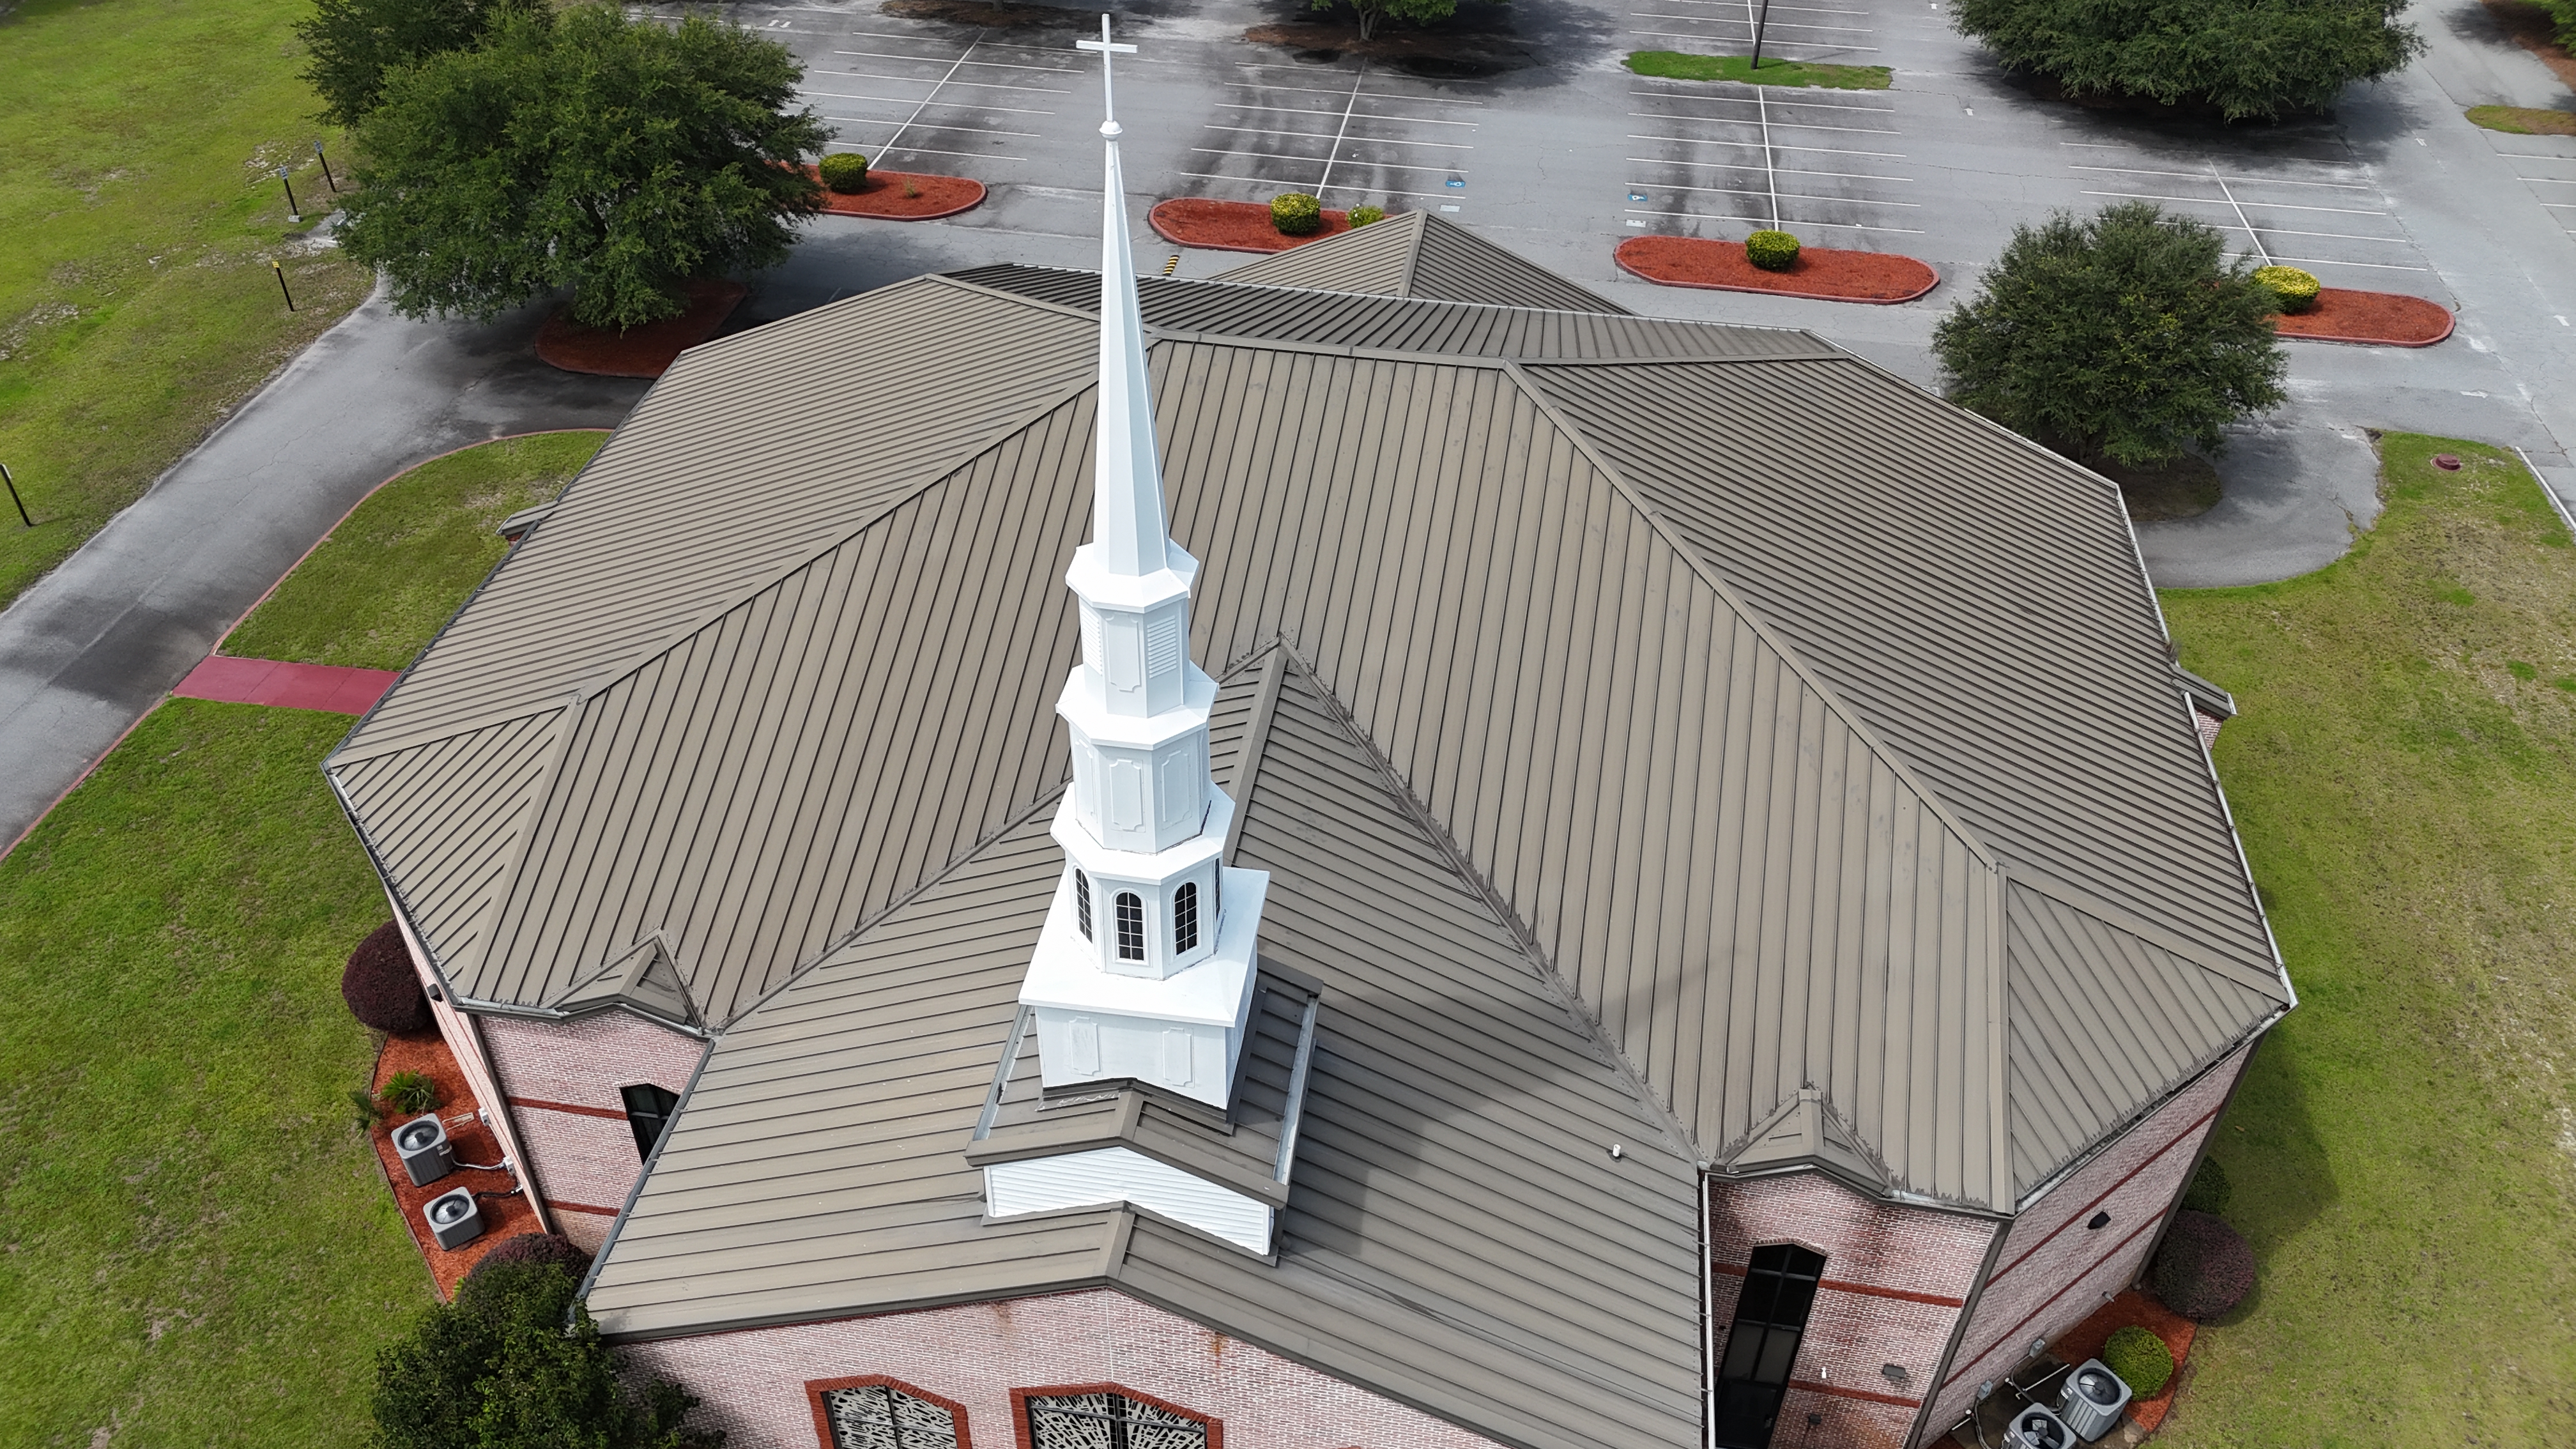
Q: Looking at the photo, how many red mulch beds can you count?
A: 7